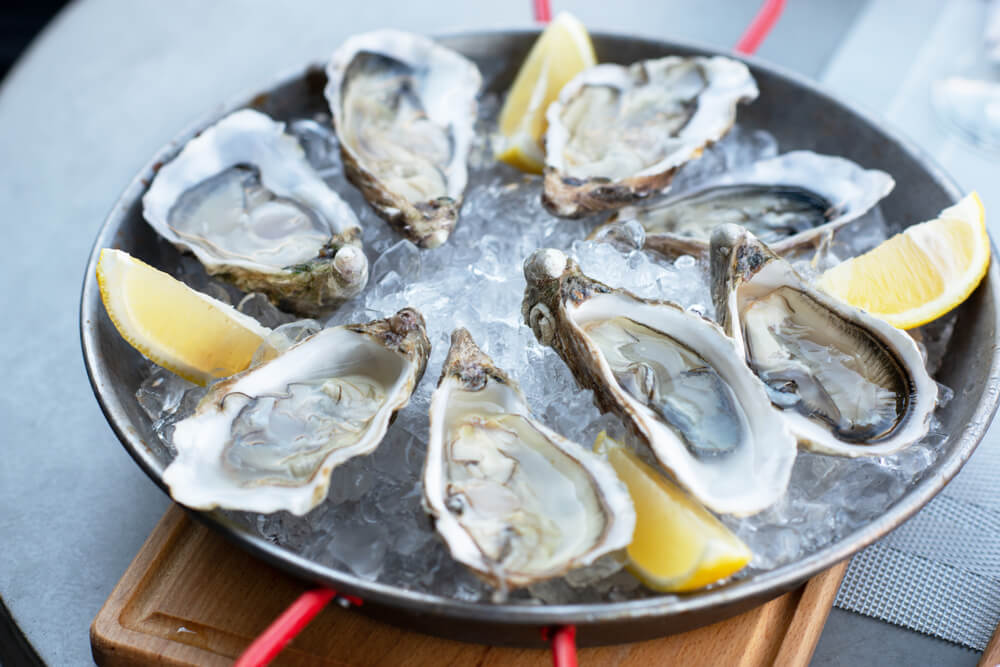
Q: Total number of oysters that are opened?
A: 8